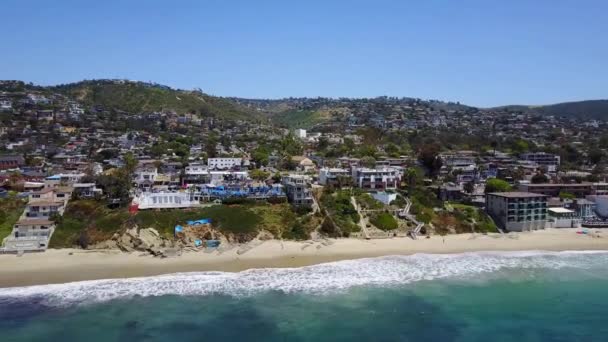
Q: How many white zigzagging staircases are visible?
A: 1